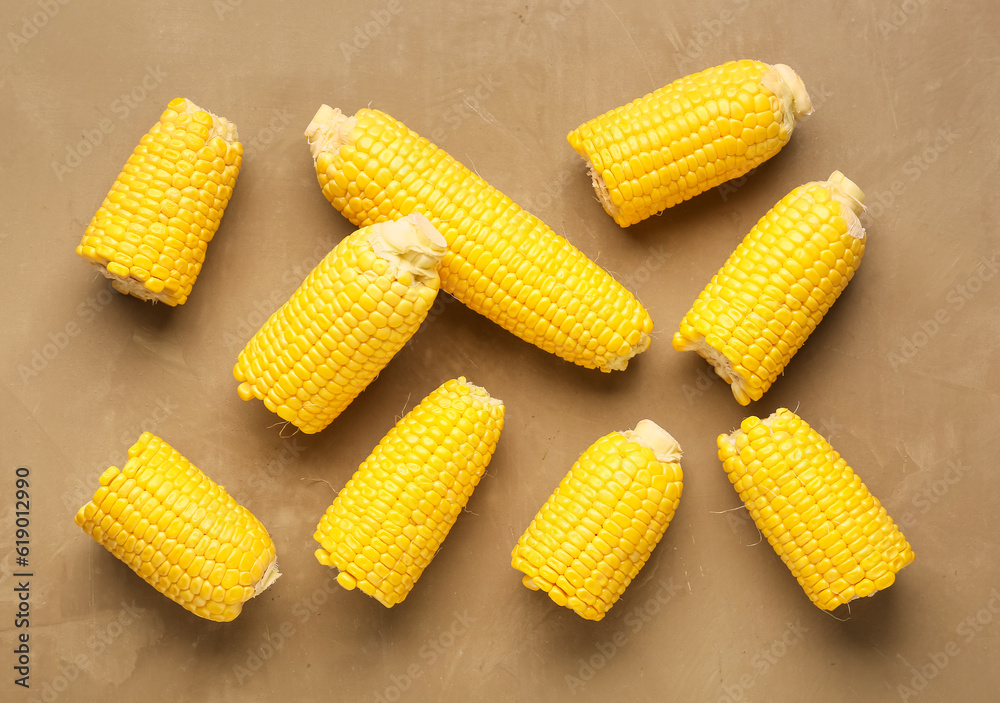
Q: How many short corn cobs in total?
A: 8